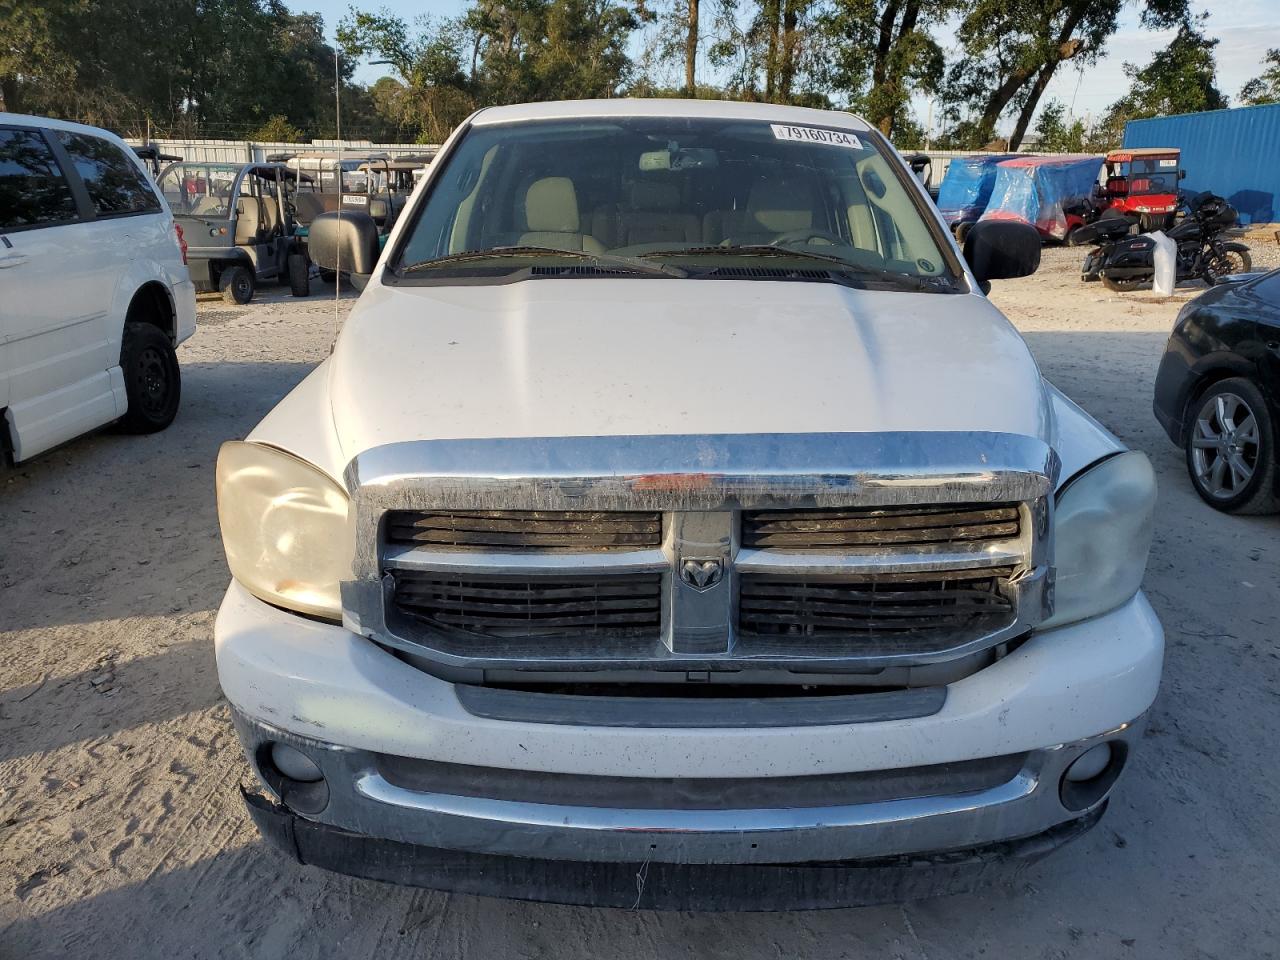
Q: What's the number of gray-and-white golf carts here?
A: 1